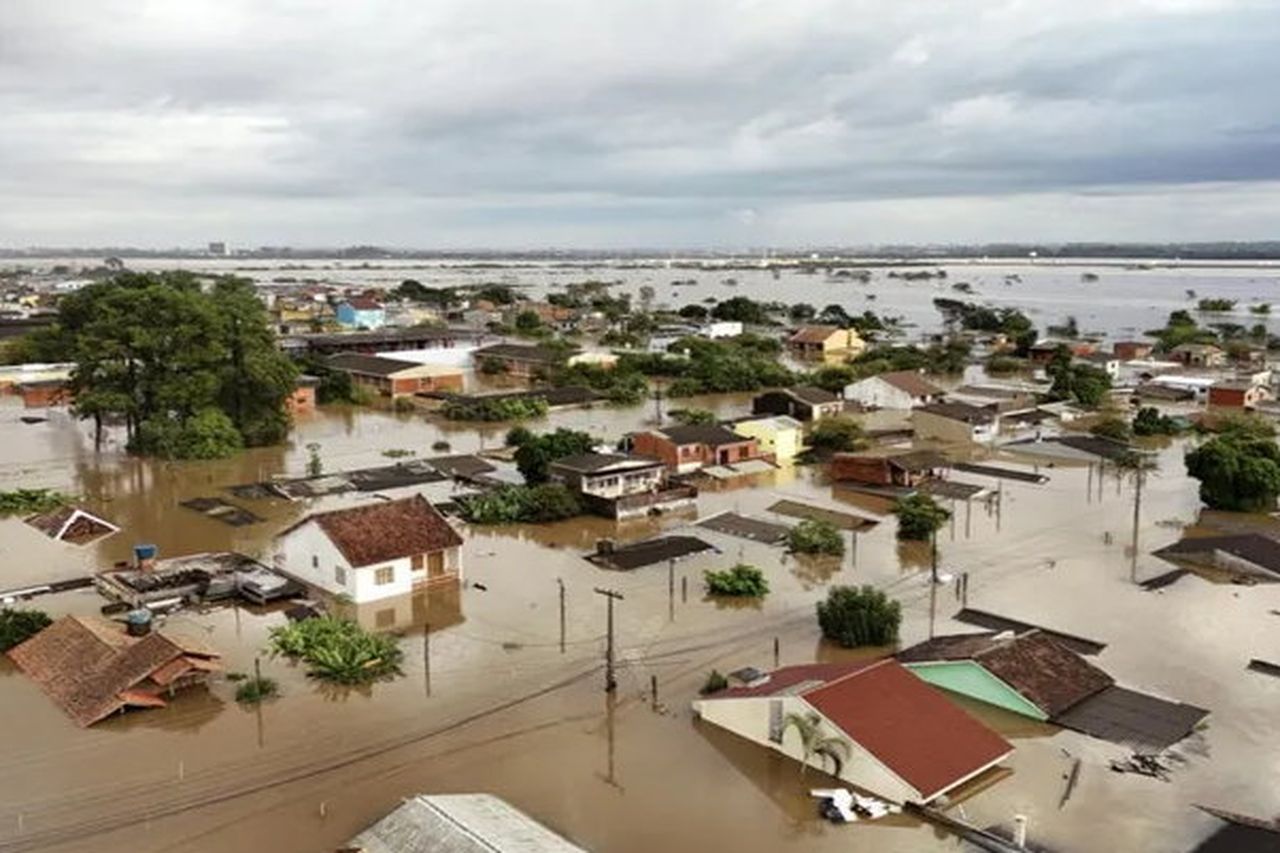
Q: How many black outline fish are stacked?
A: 0